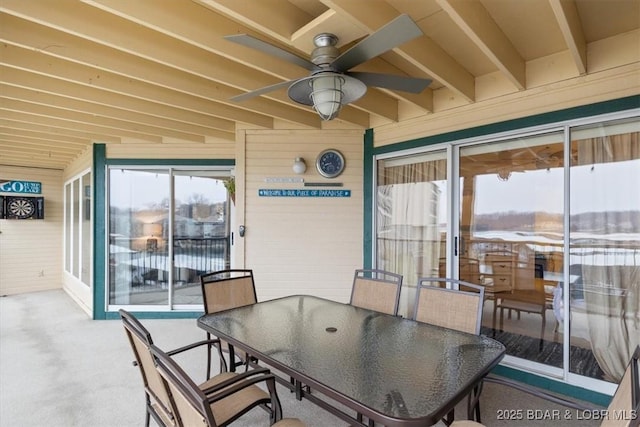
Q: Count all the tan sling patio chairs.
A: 6